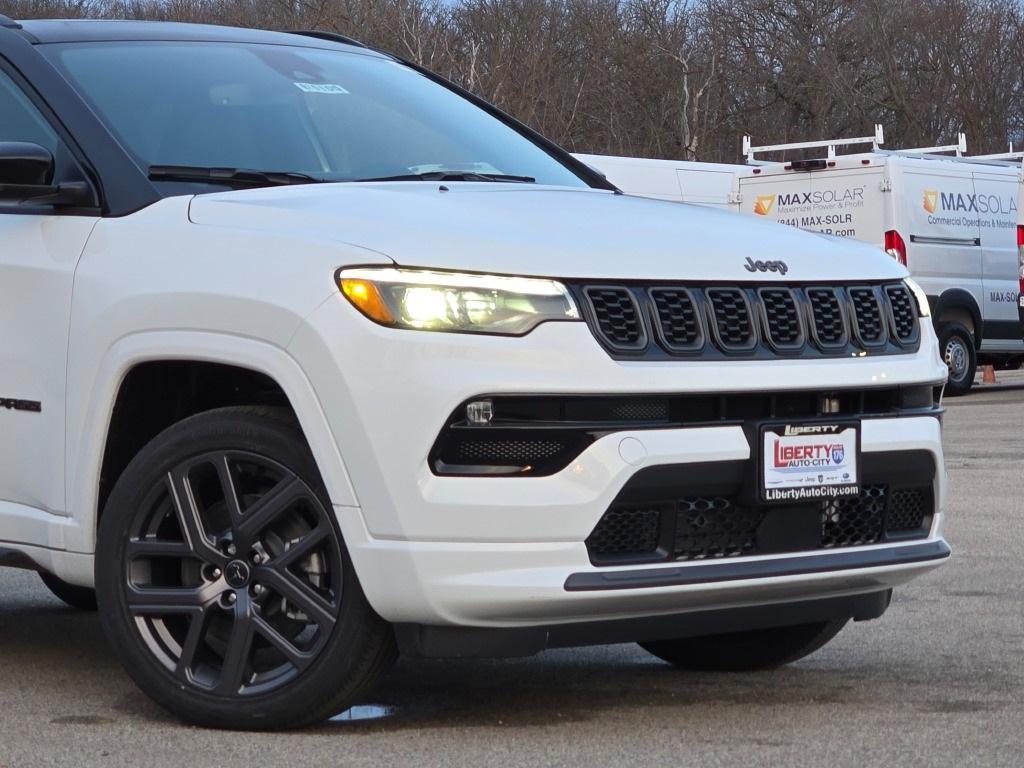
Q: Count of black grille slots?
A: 7